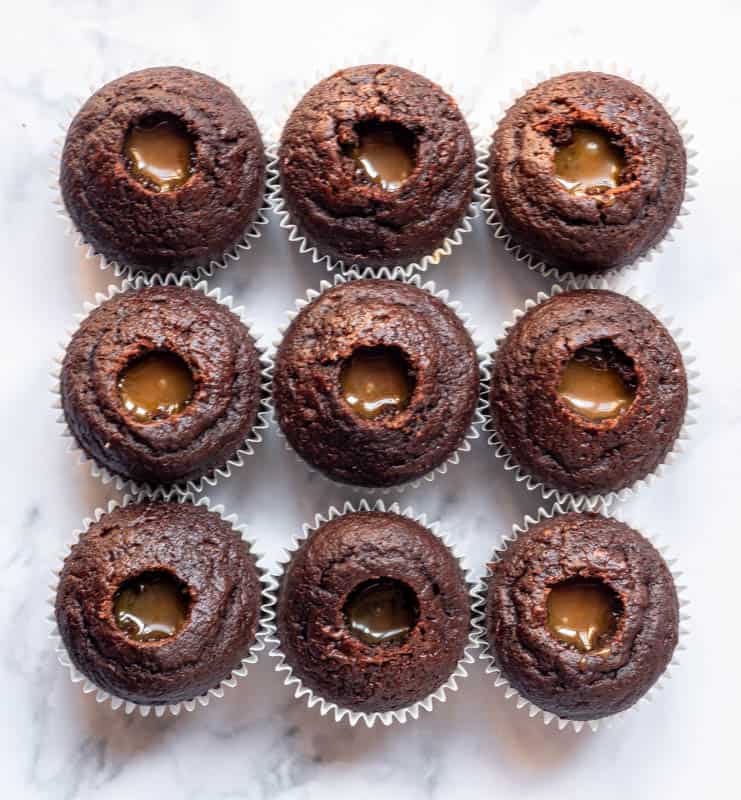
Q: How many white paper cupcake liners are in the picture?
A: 9